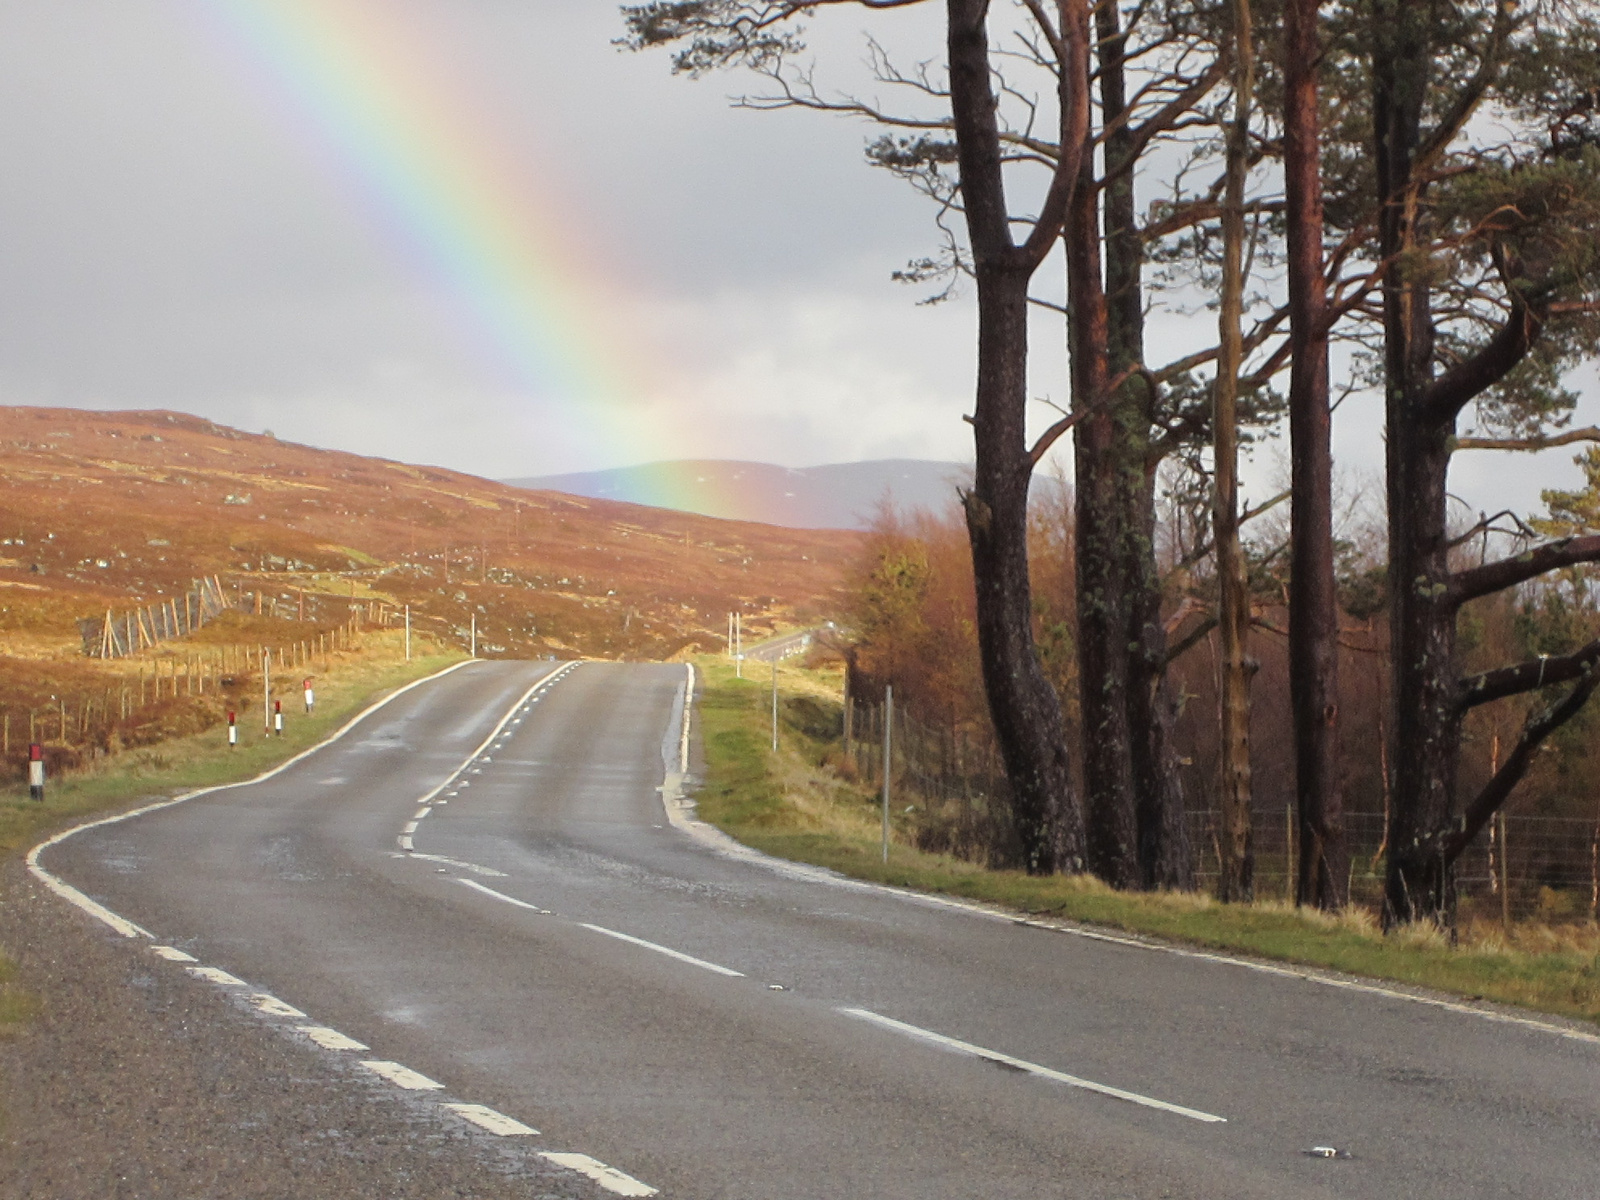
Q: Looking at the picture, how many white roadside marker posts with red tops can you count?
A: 4